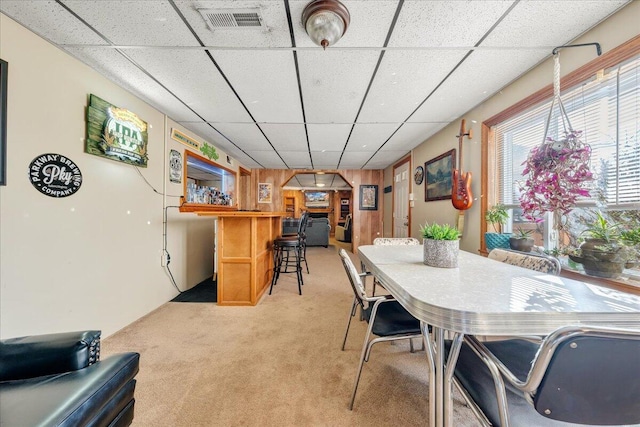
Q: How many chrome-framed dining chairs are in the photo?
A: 4